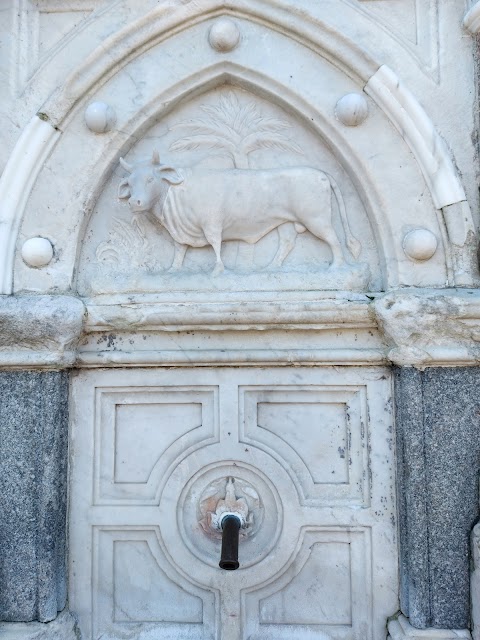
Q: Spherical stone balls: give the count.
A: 5